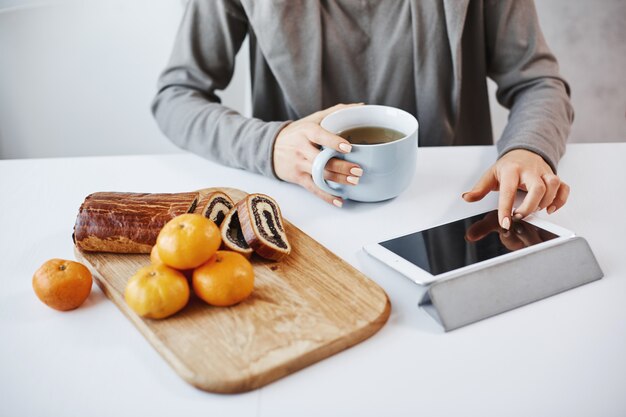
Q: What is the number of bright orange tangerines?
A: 5